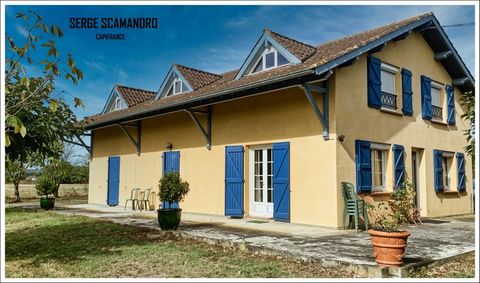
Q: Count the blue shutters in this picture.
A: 12